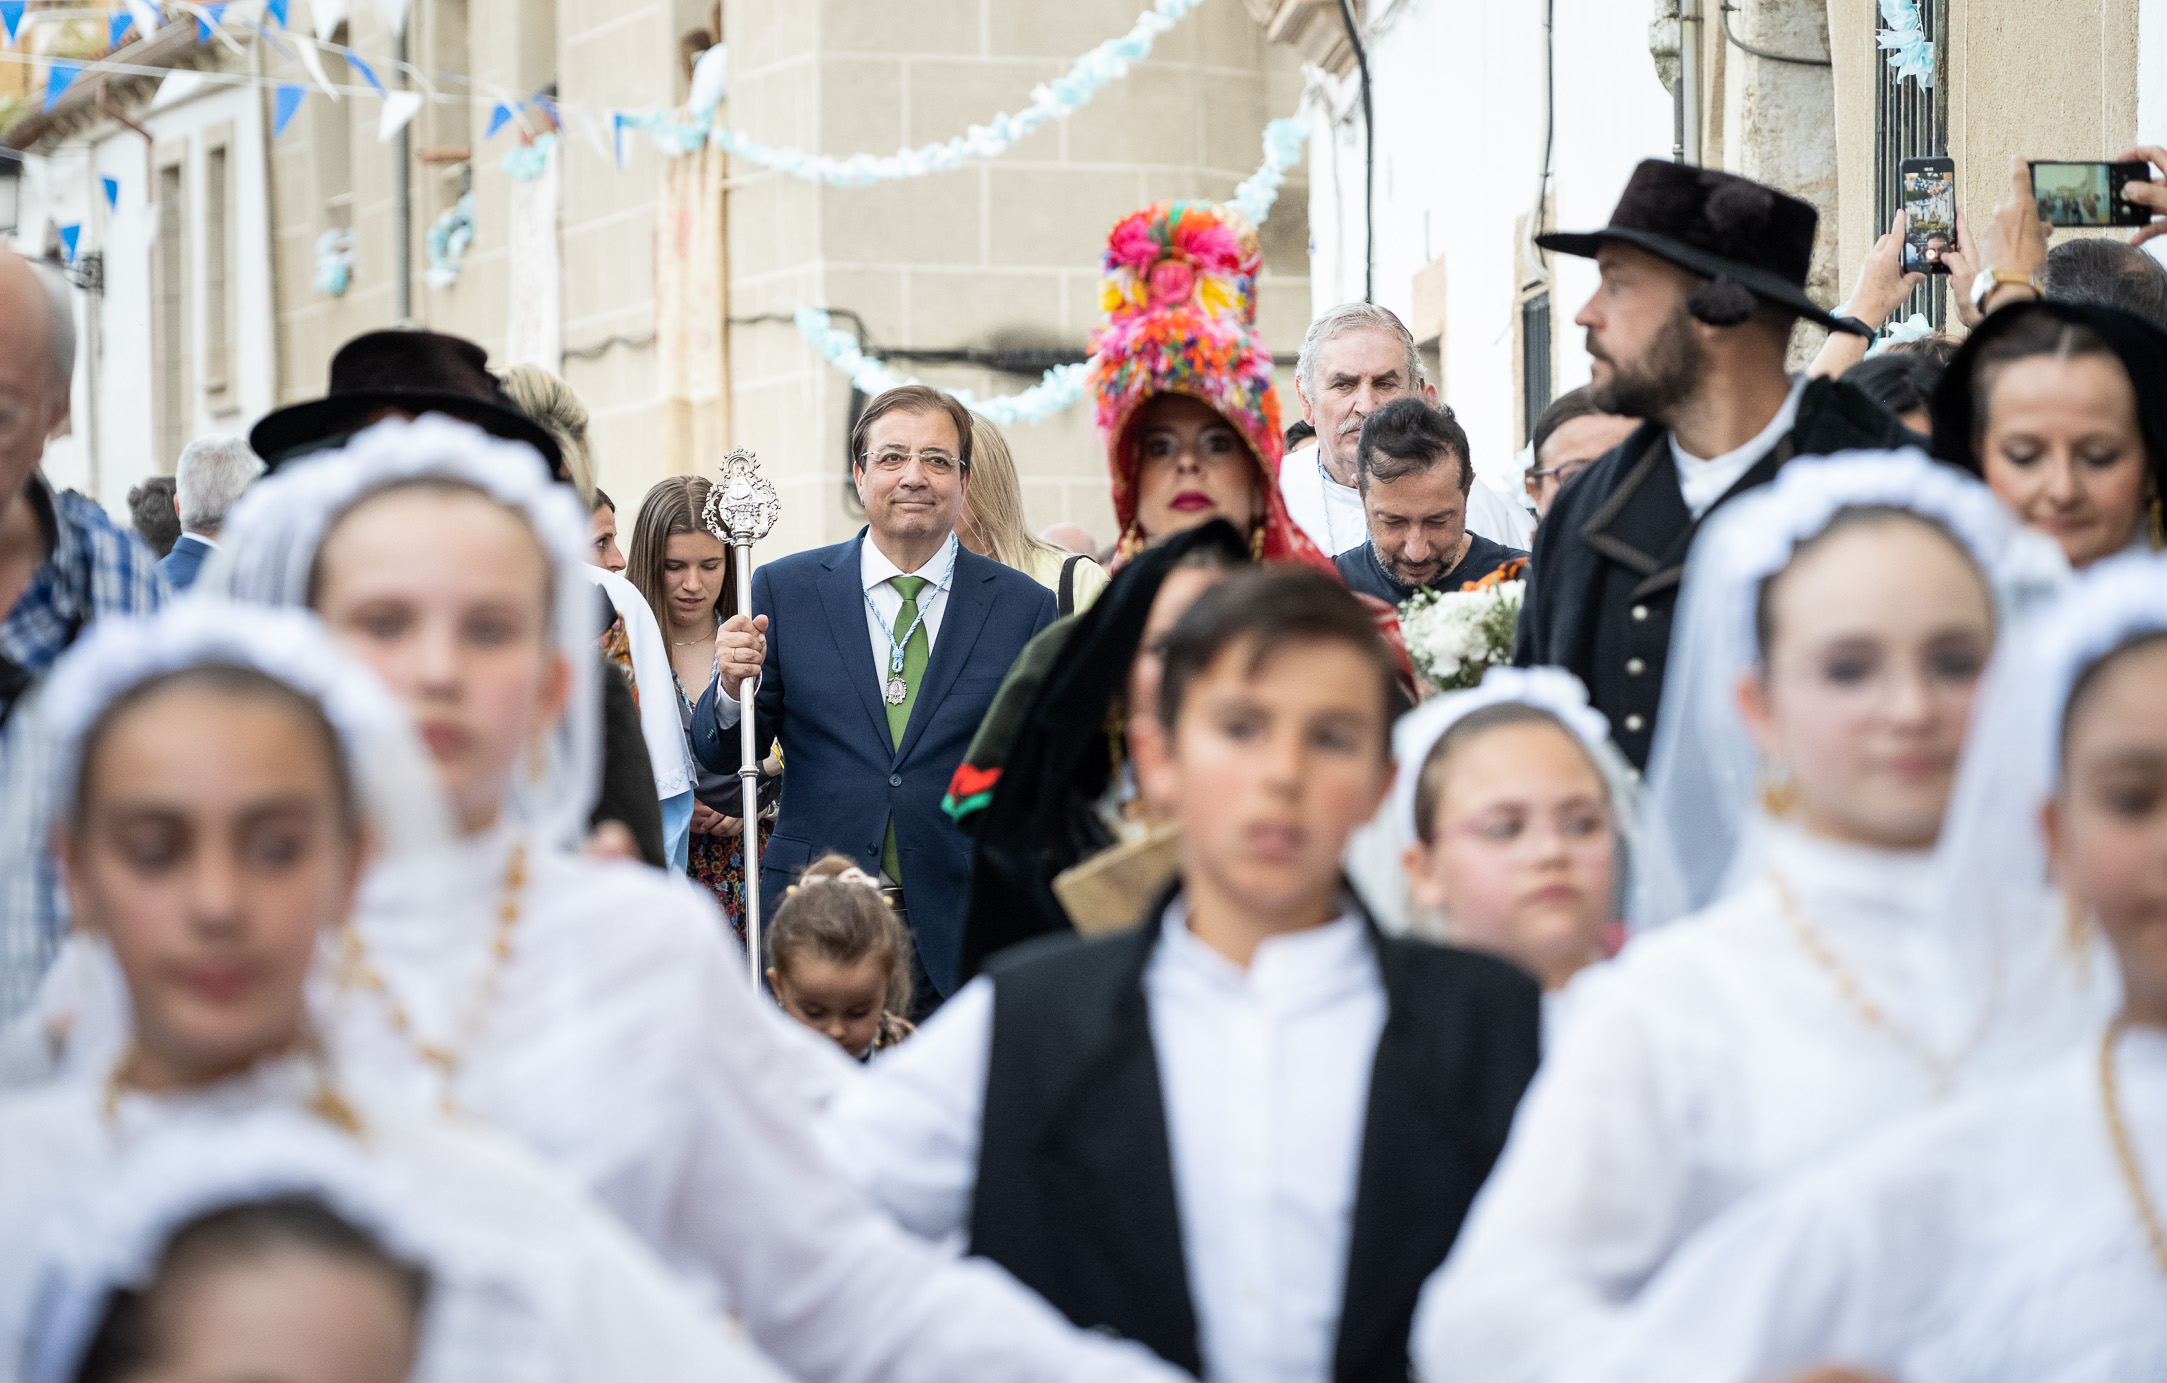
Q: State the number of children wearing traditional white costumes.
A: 6